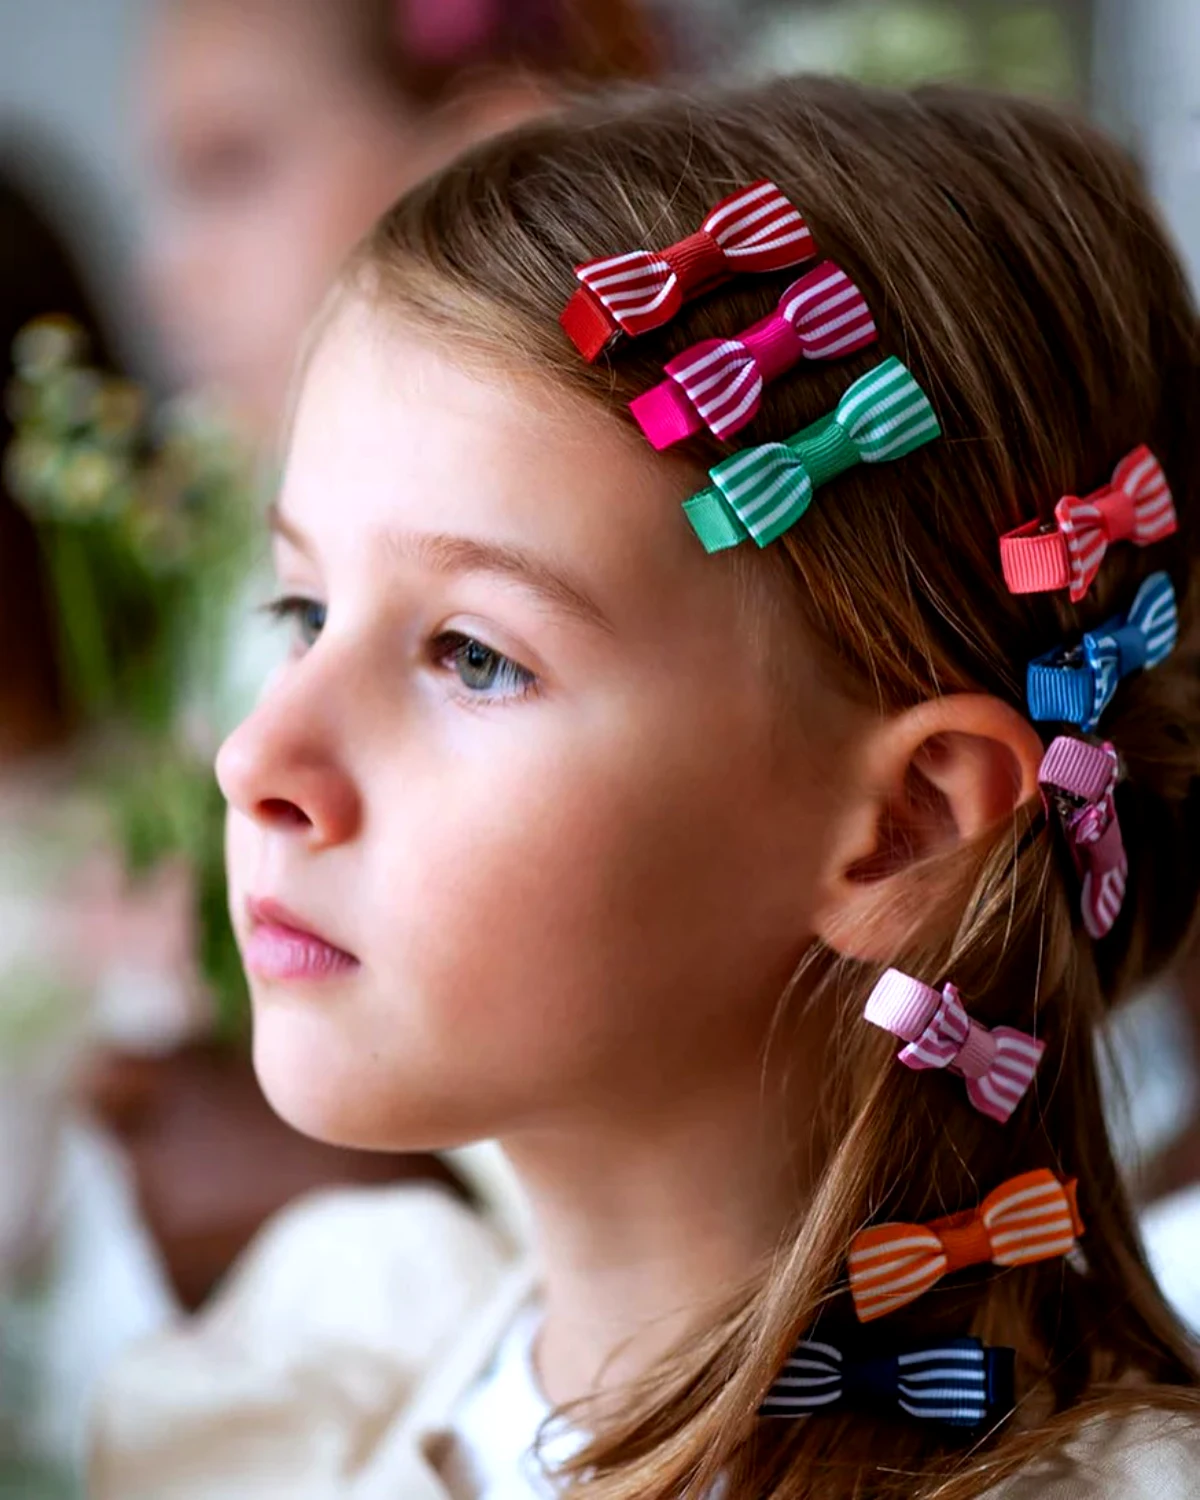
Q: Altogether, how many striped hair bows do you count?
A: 9